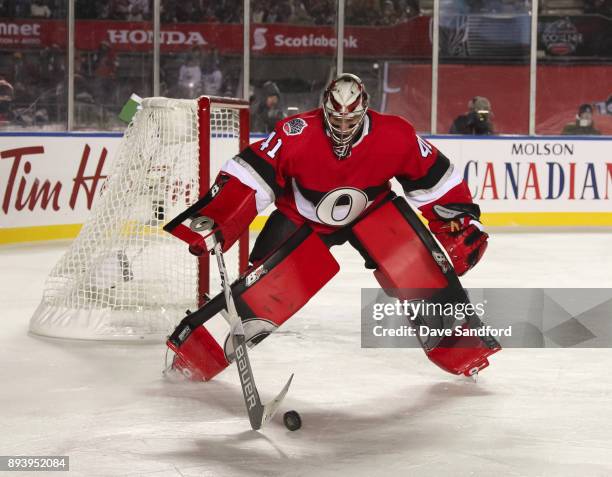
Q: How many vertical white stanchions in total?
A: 6